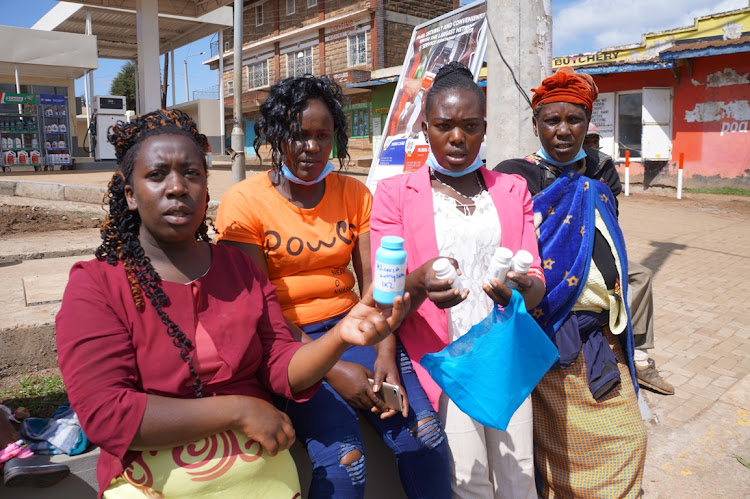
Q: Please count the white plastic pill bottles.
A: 3